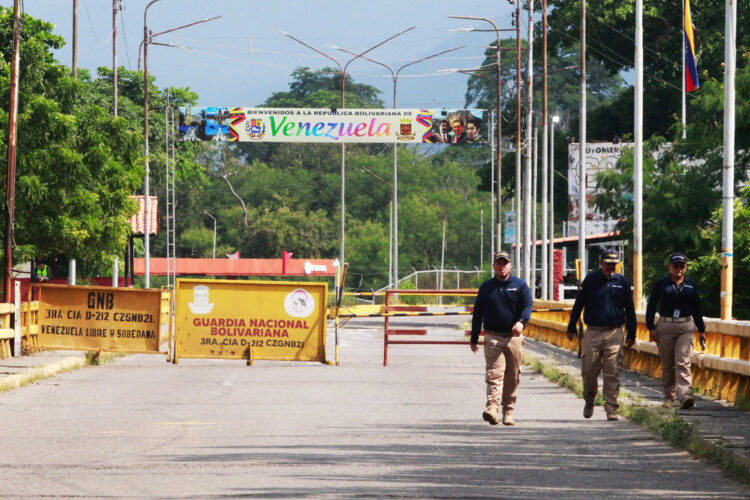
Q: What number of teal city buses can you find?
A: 0